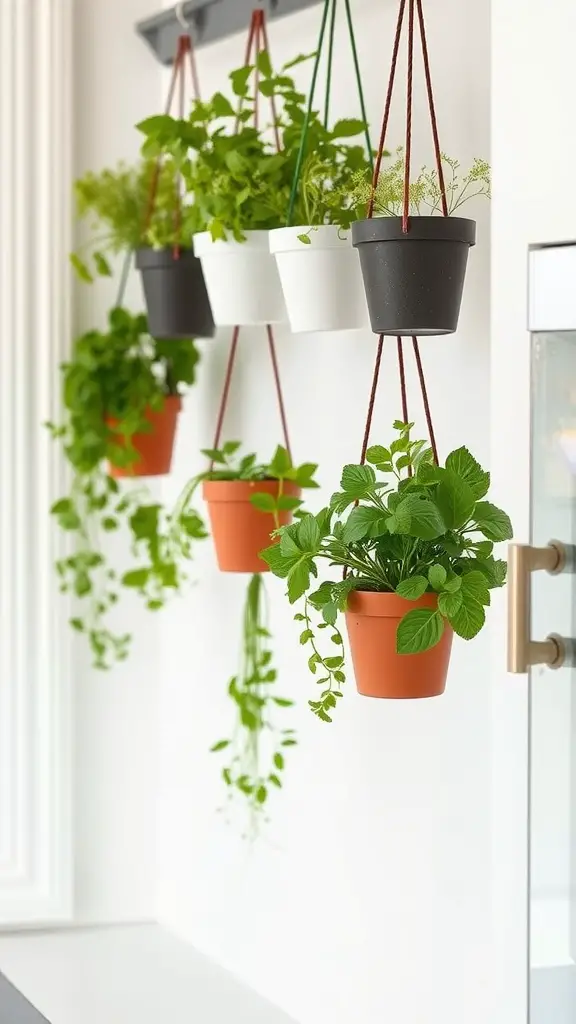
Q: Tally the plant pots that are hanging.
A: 7